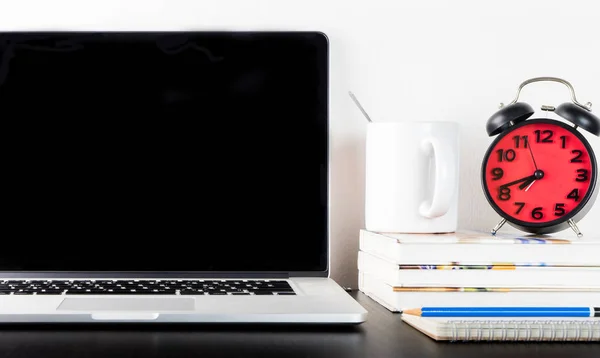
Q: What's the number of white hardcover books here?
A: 3